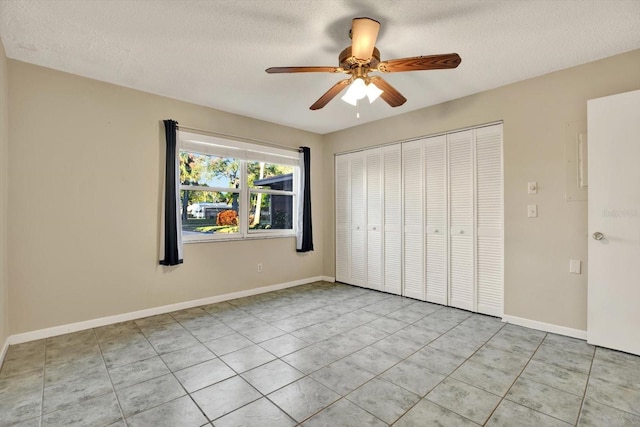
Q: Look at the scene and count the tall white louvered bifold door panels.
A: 8